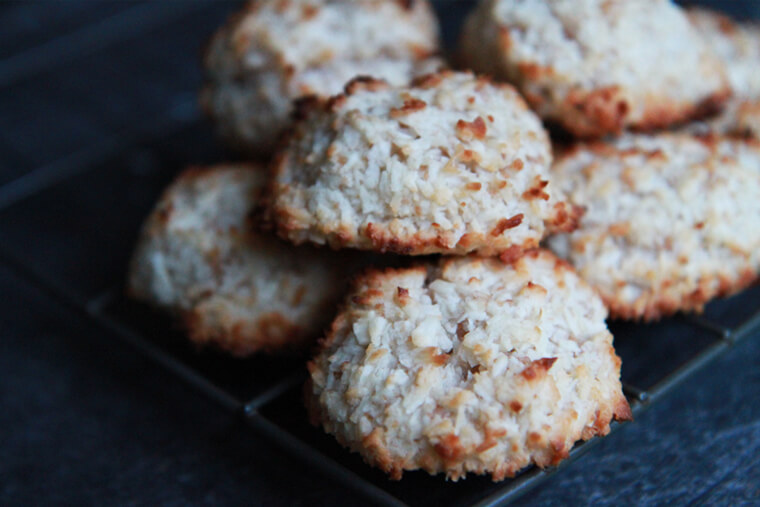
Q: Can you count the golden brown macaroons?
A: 7